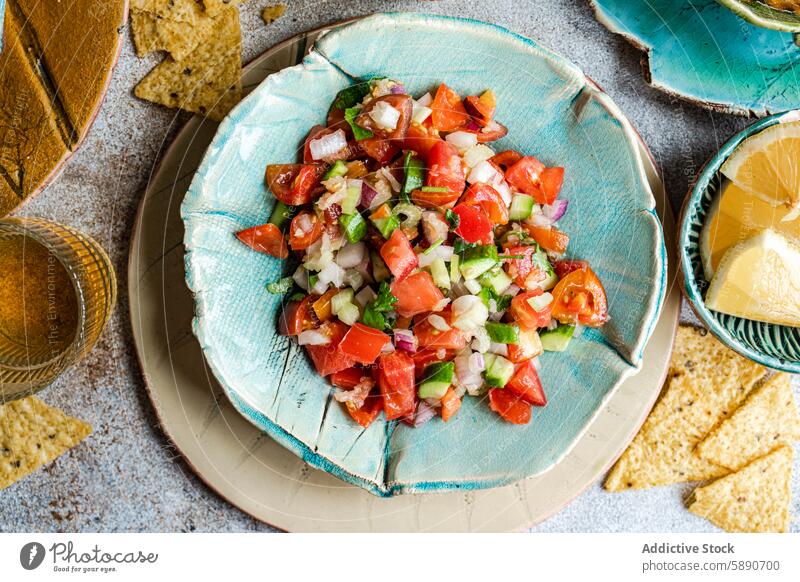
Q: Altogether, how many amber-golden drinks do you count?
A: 1